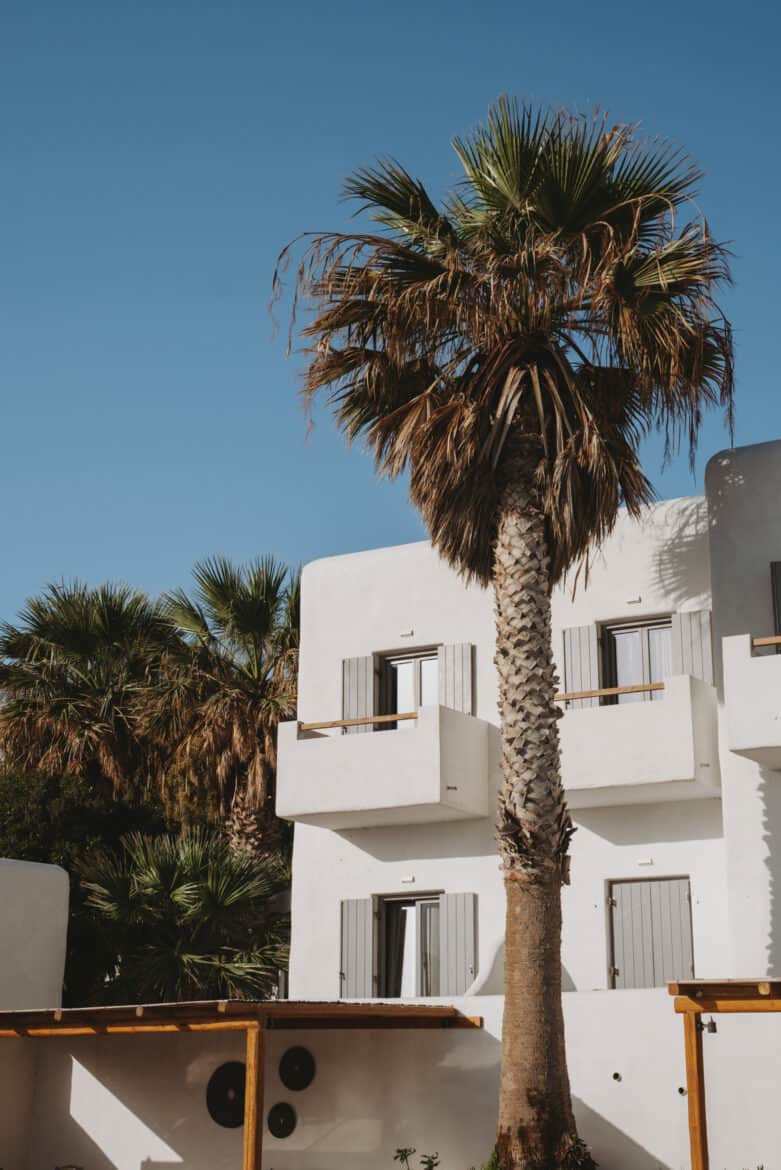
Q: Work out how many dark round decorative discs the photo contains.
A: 3